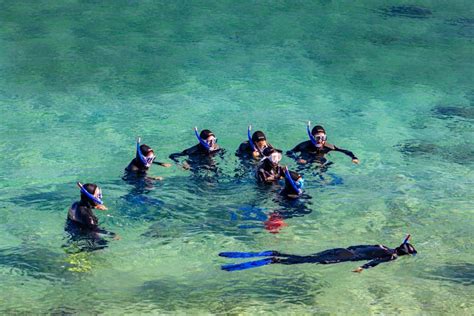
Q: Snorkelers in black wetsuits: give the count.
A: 8